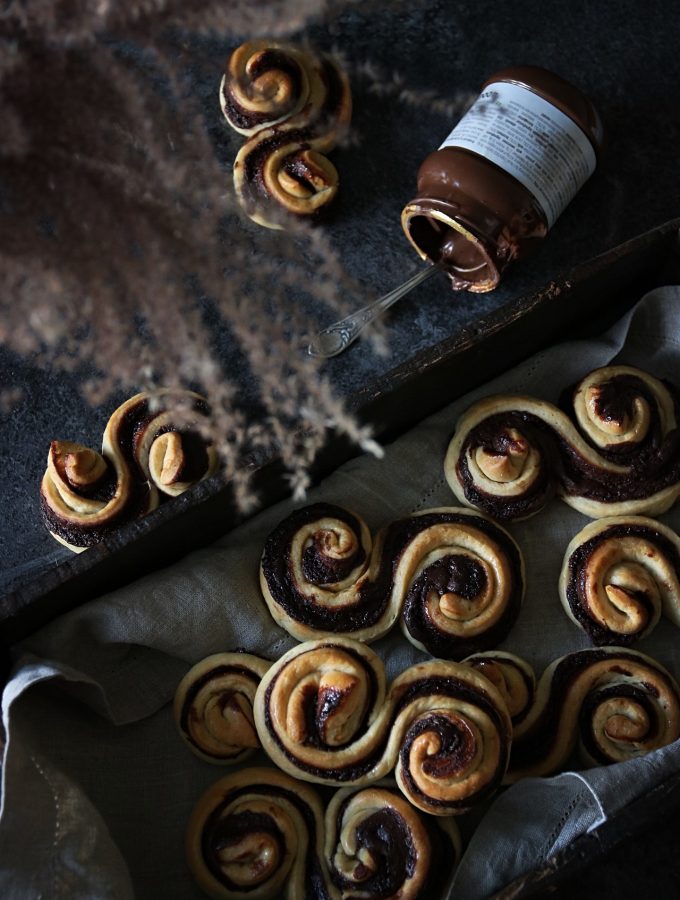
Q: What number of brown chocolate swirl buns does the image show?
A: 9